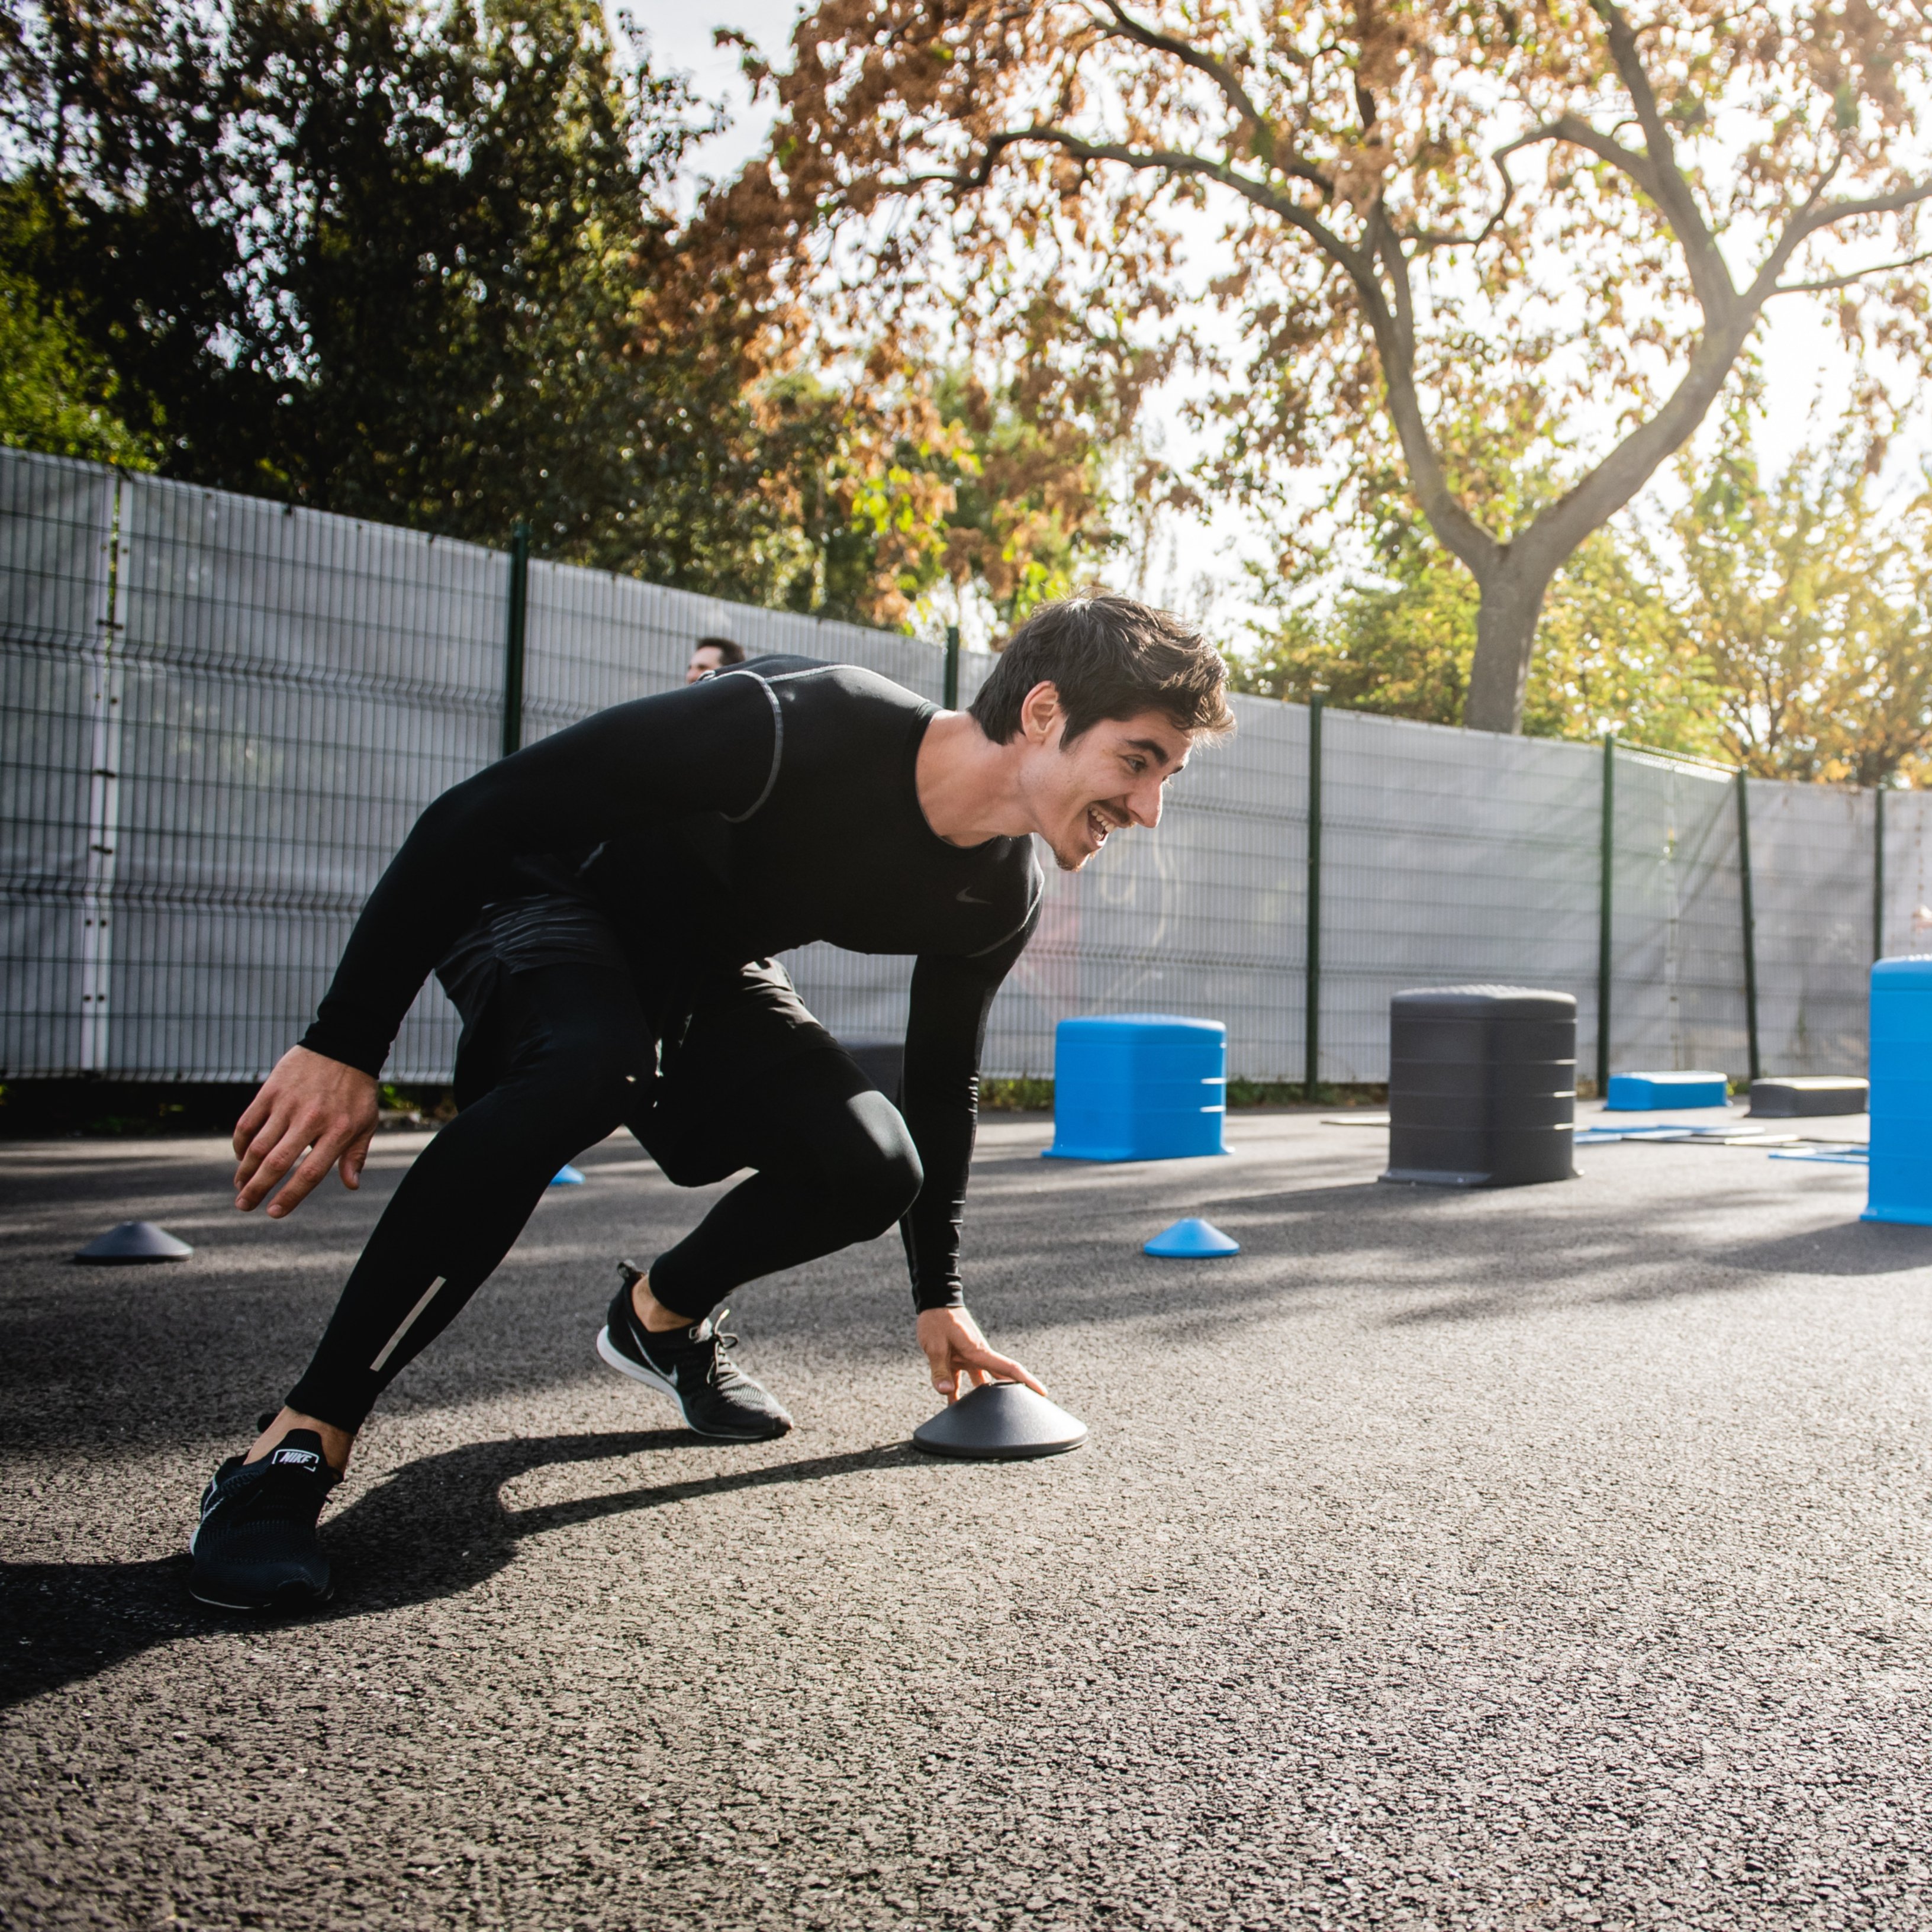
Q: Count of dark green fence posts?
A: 6